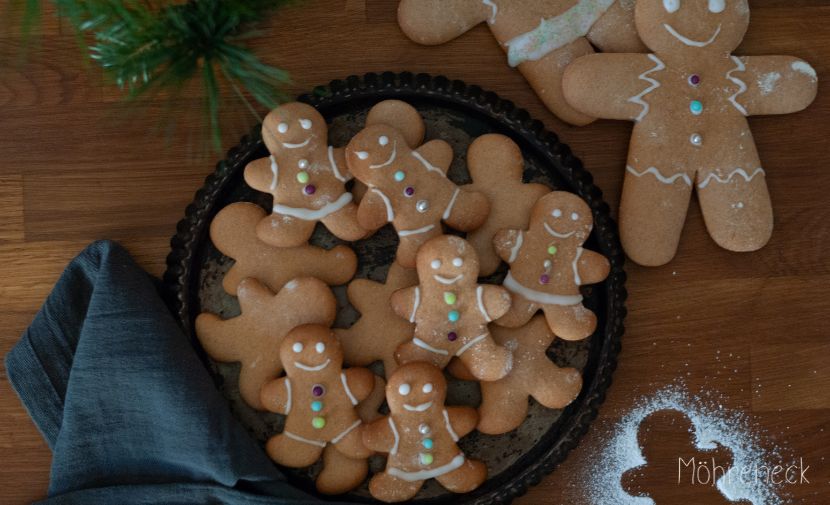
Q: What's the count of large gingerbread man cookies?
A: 2